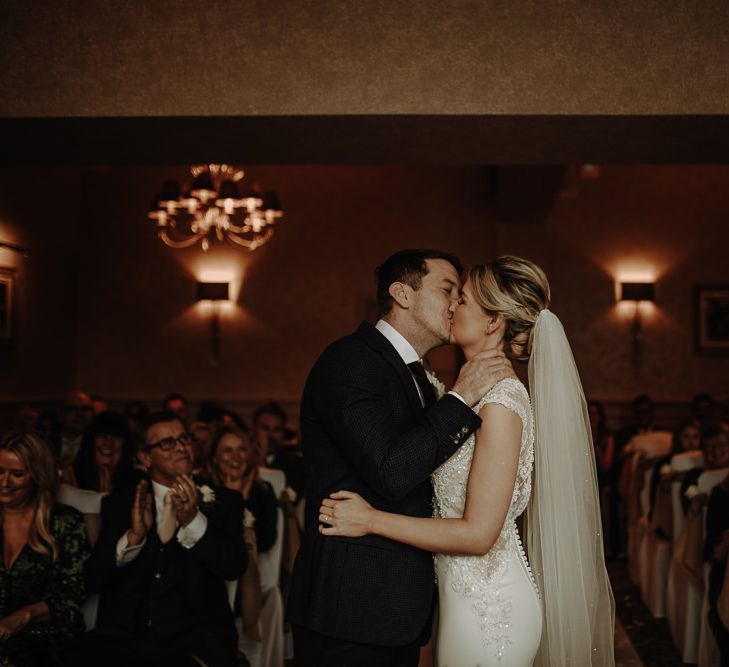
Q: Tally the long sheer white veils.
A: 1